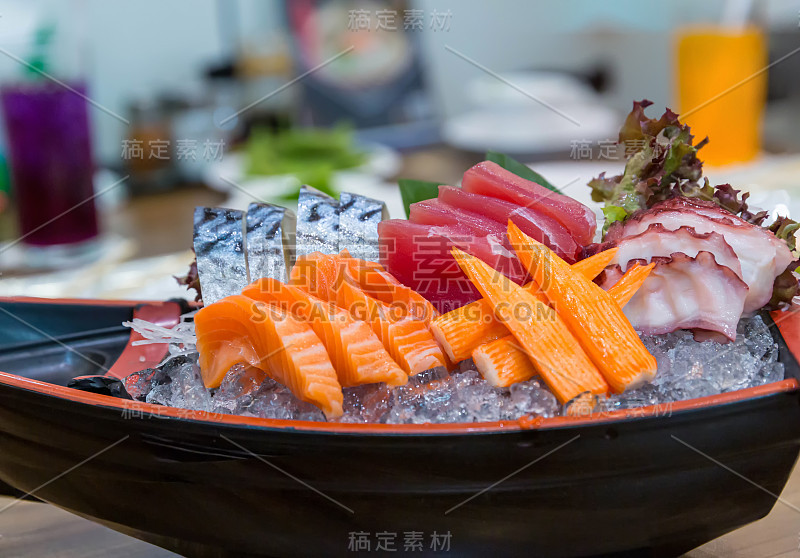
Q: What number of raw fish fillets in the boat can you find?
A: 12